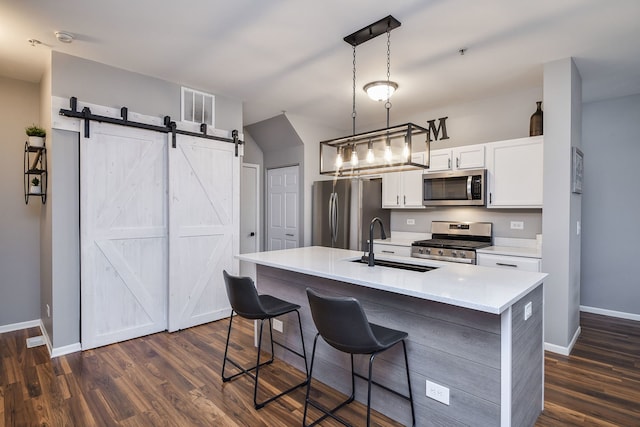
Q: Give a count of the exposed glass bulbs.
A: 5